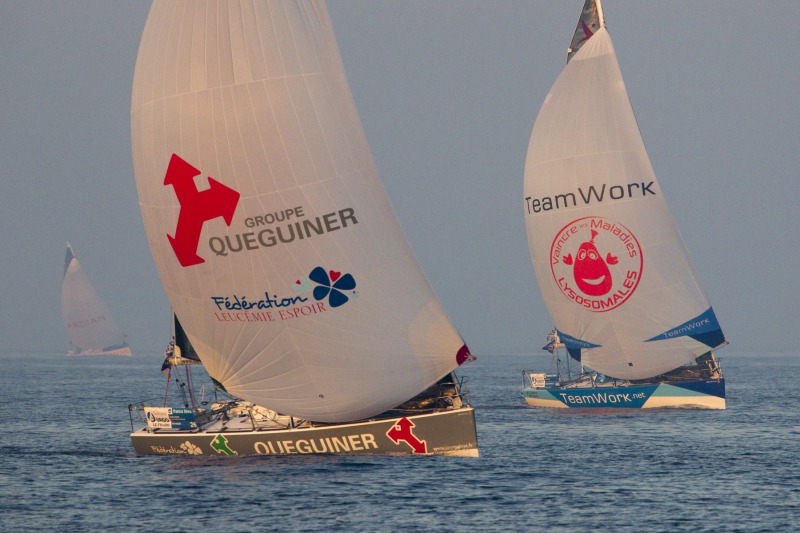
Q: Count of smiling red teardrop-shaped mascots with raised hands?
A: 1